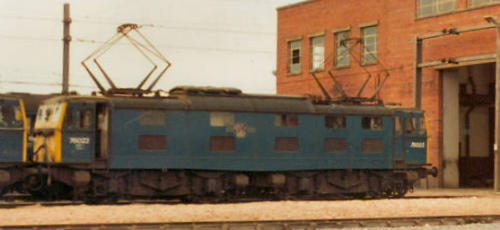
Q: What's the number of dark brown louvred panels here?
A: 5